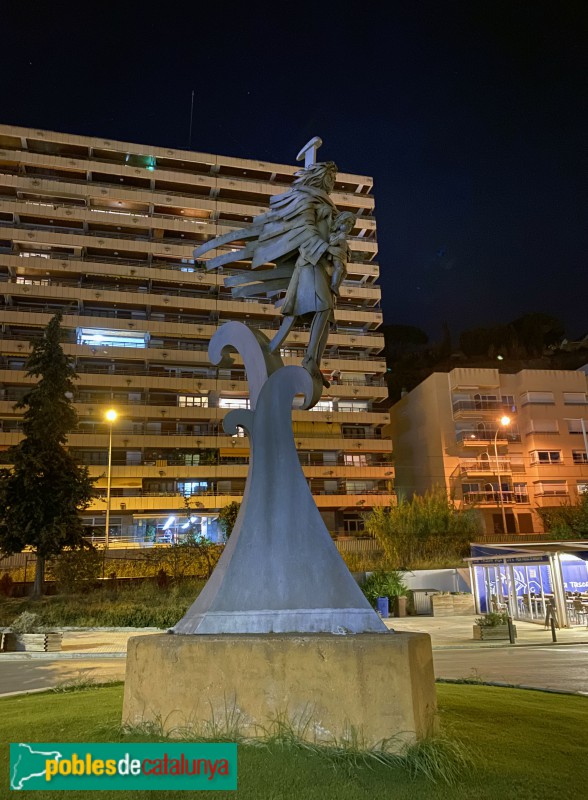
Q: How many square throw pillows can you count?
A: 0